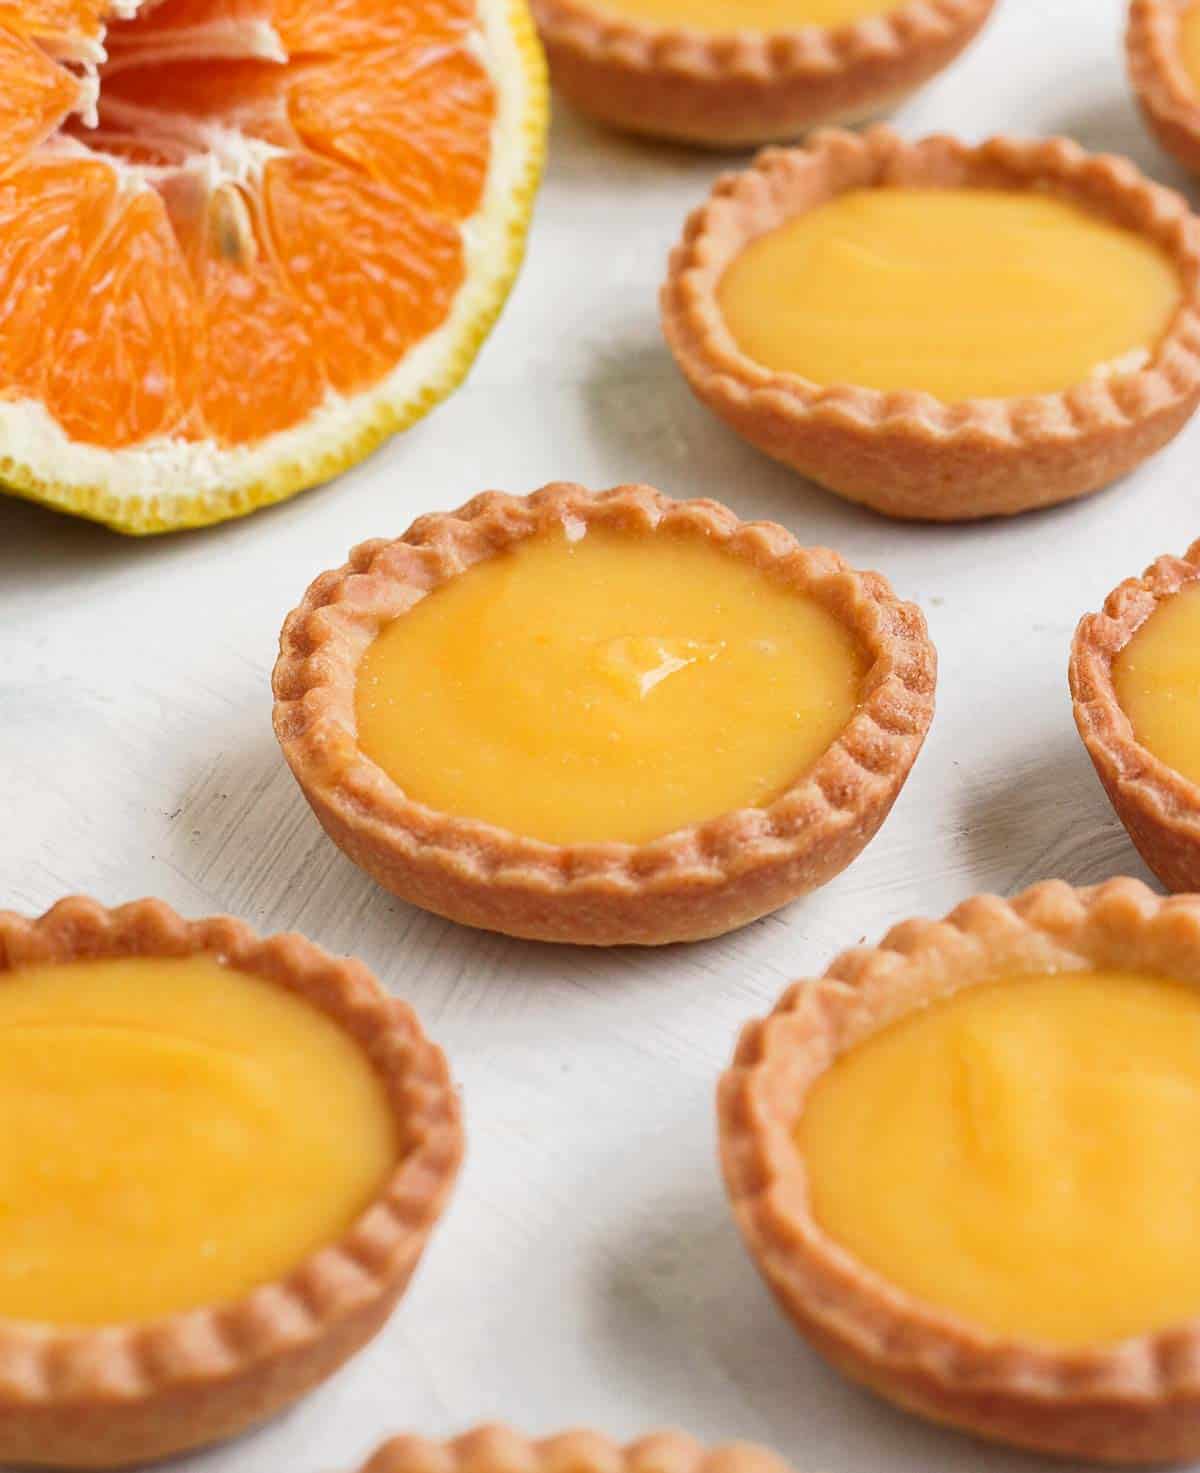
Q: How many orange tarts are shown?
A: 8